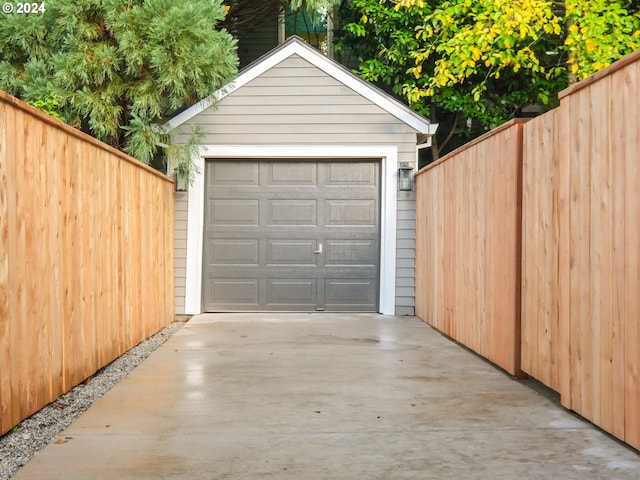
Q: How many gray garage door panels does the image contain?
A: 12